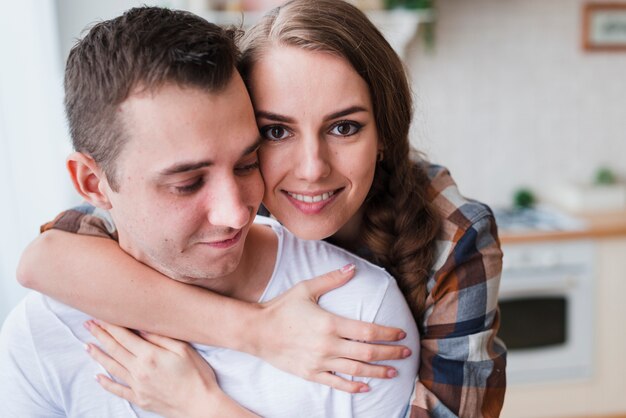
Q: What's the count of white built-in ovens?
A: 1